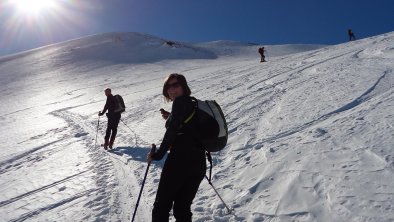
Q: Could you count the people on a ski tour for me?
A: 4